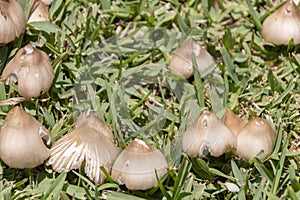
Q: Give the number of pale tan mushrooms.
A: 11